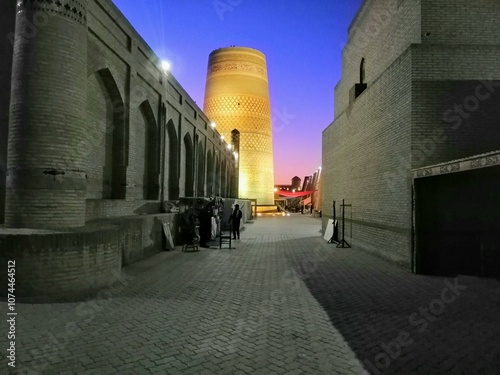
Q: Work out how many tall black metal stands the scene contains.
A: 2